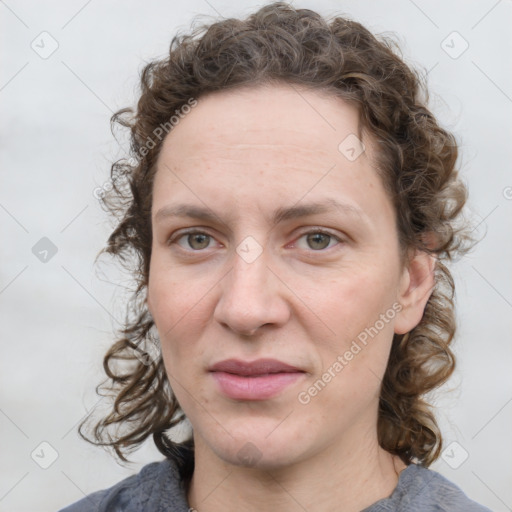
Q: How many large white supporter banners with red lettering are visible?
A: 0